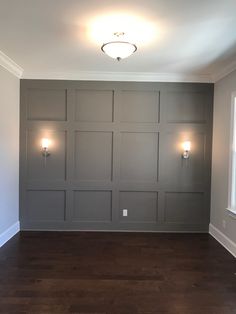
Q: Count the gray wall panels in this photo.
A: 12